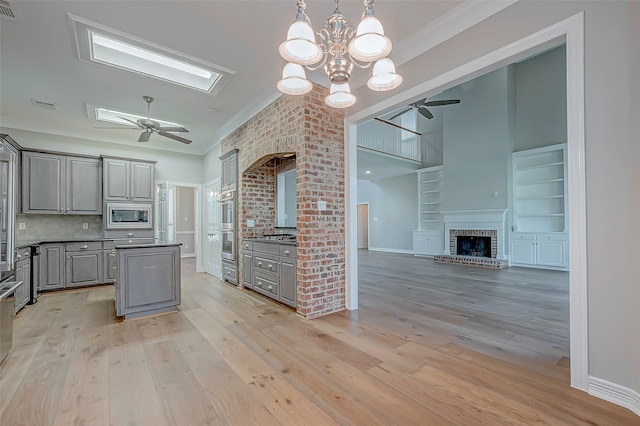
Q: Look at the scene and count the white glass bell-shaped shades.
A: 5